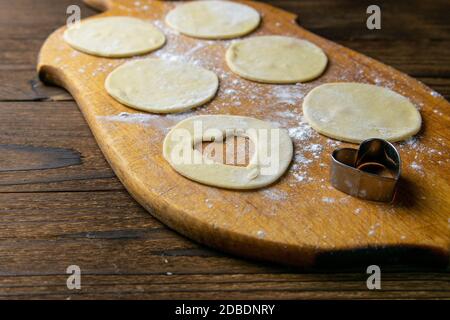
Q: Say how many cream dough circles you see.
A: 6